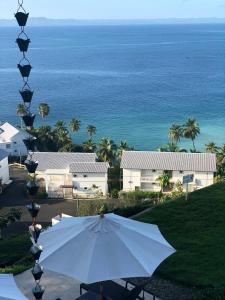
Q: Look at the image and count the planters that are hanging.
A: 13